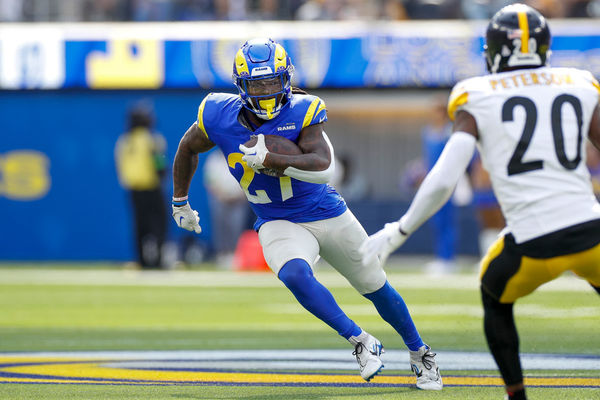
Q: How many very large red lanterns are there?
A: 0